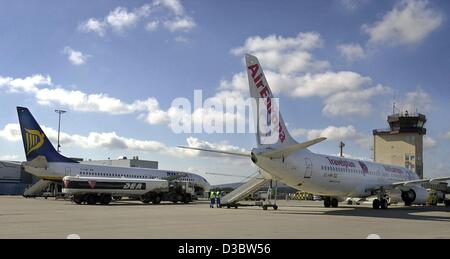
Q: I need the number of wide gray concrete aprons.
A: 1